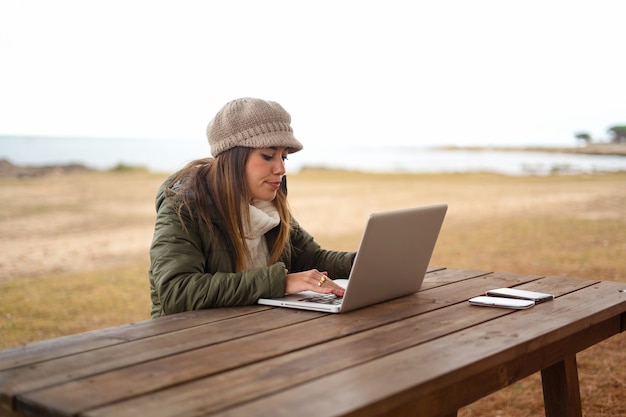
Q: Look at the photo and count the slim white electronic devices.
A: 2